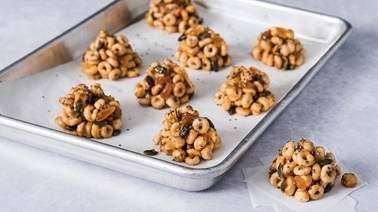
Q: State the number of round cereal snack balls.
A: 9